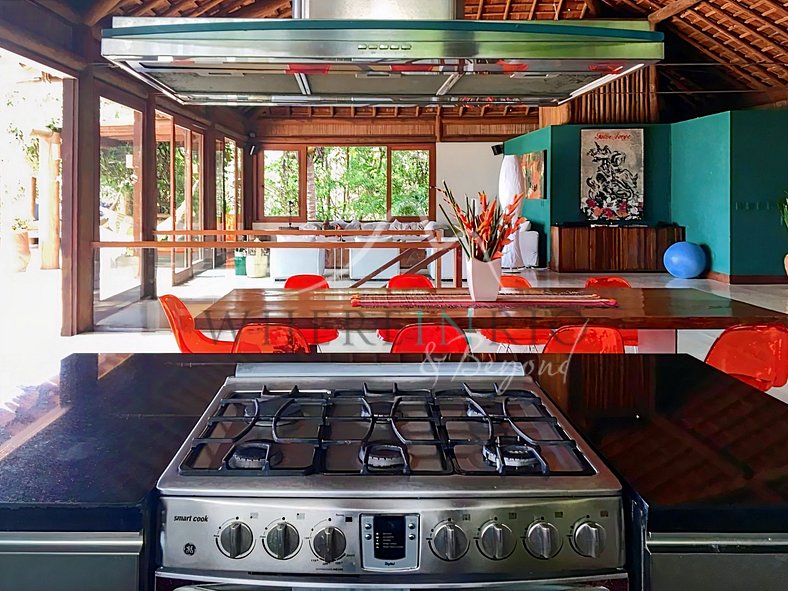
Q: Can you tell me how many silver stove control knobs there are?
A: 7